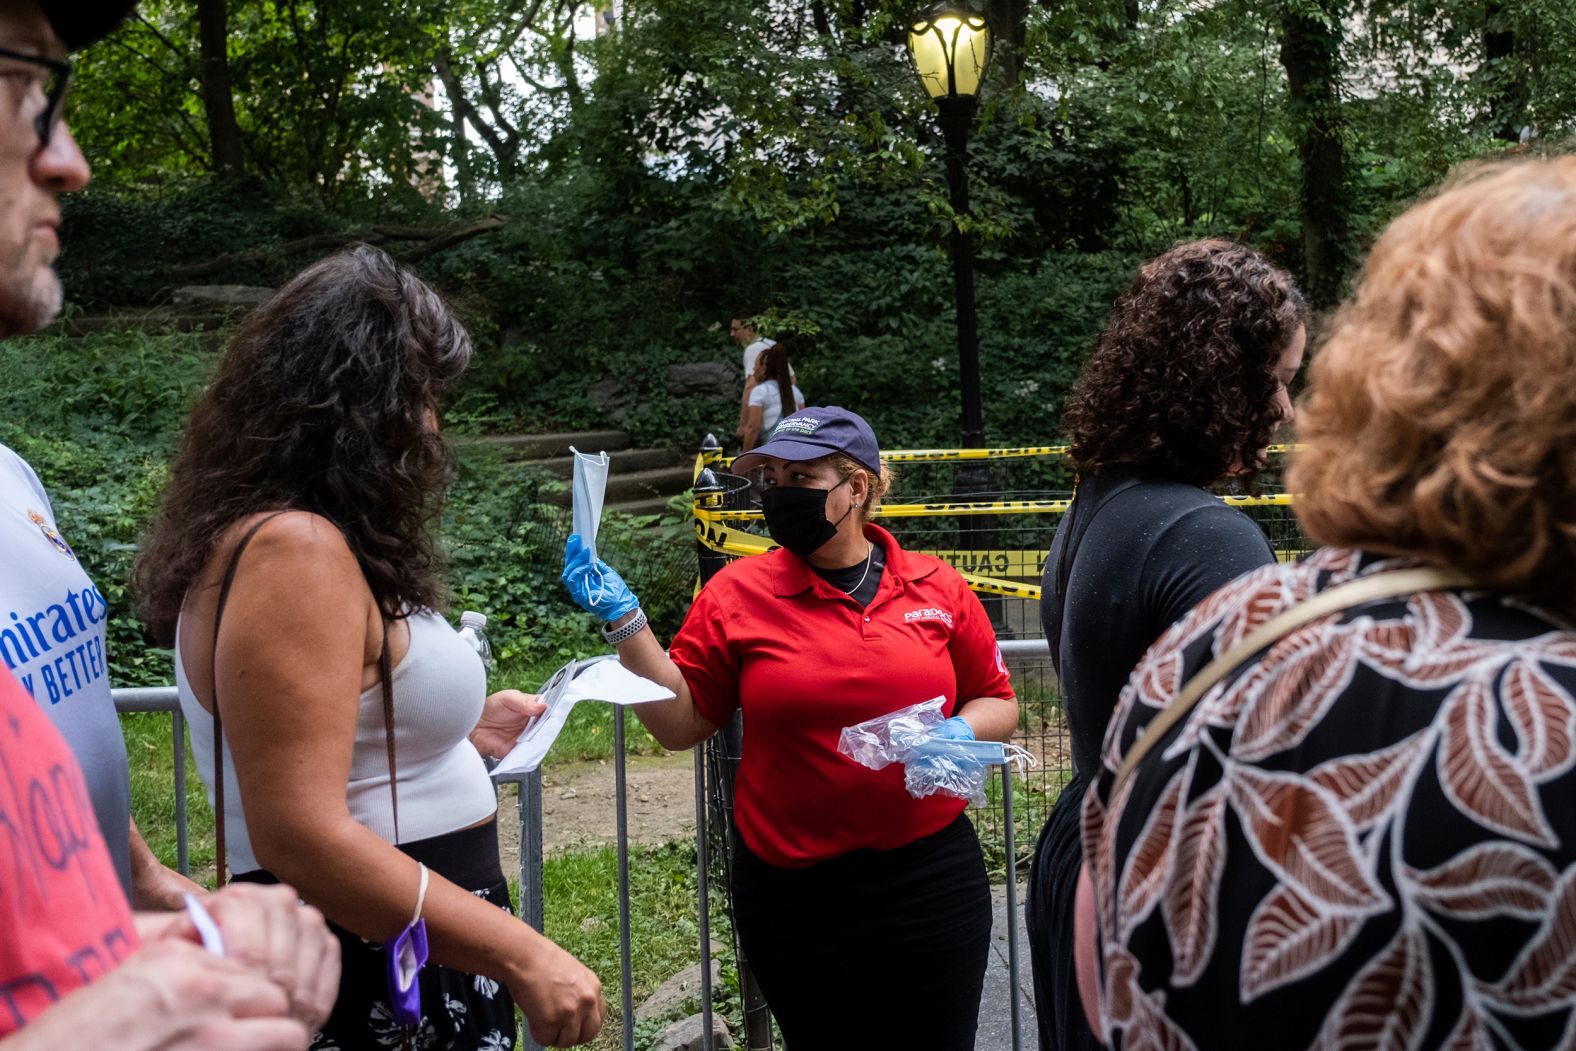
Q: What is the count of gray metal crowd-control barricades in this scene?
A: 2